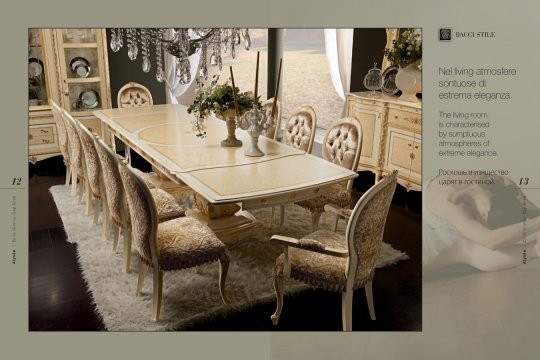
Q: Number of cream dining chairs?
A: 10